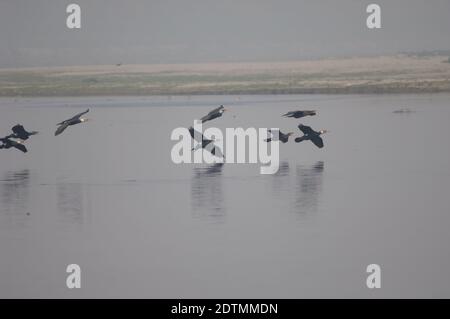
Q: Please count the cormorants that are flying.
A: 8